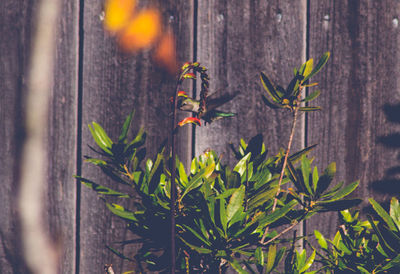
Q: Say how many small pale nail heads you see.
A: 6